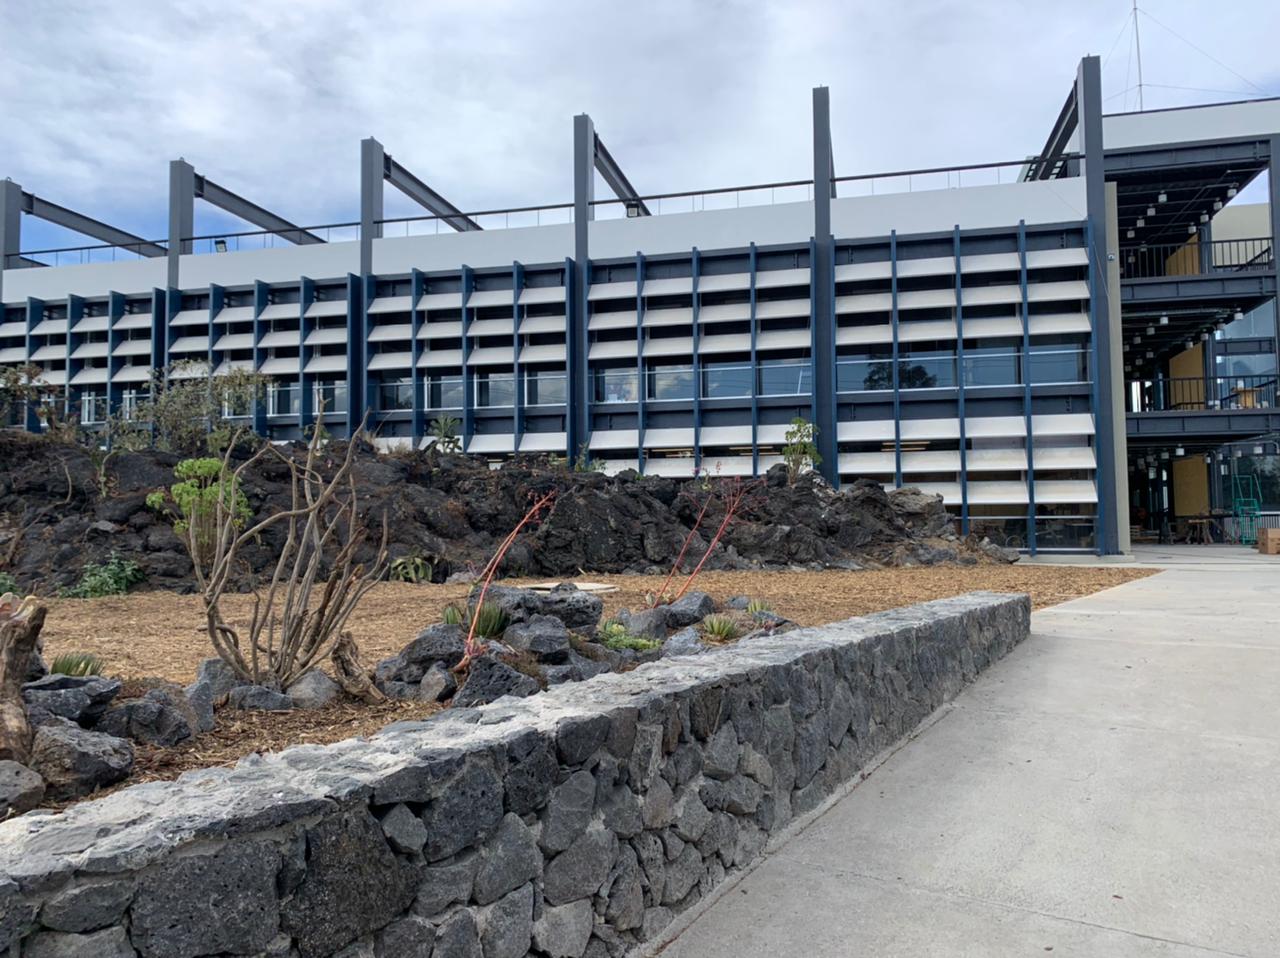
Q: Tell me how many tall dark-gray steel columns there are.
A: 6